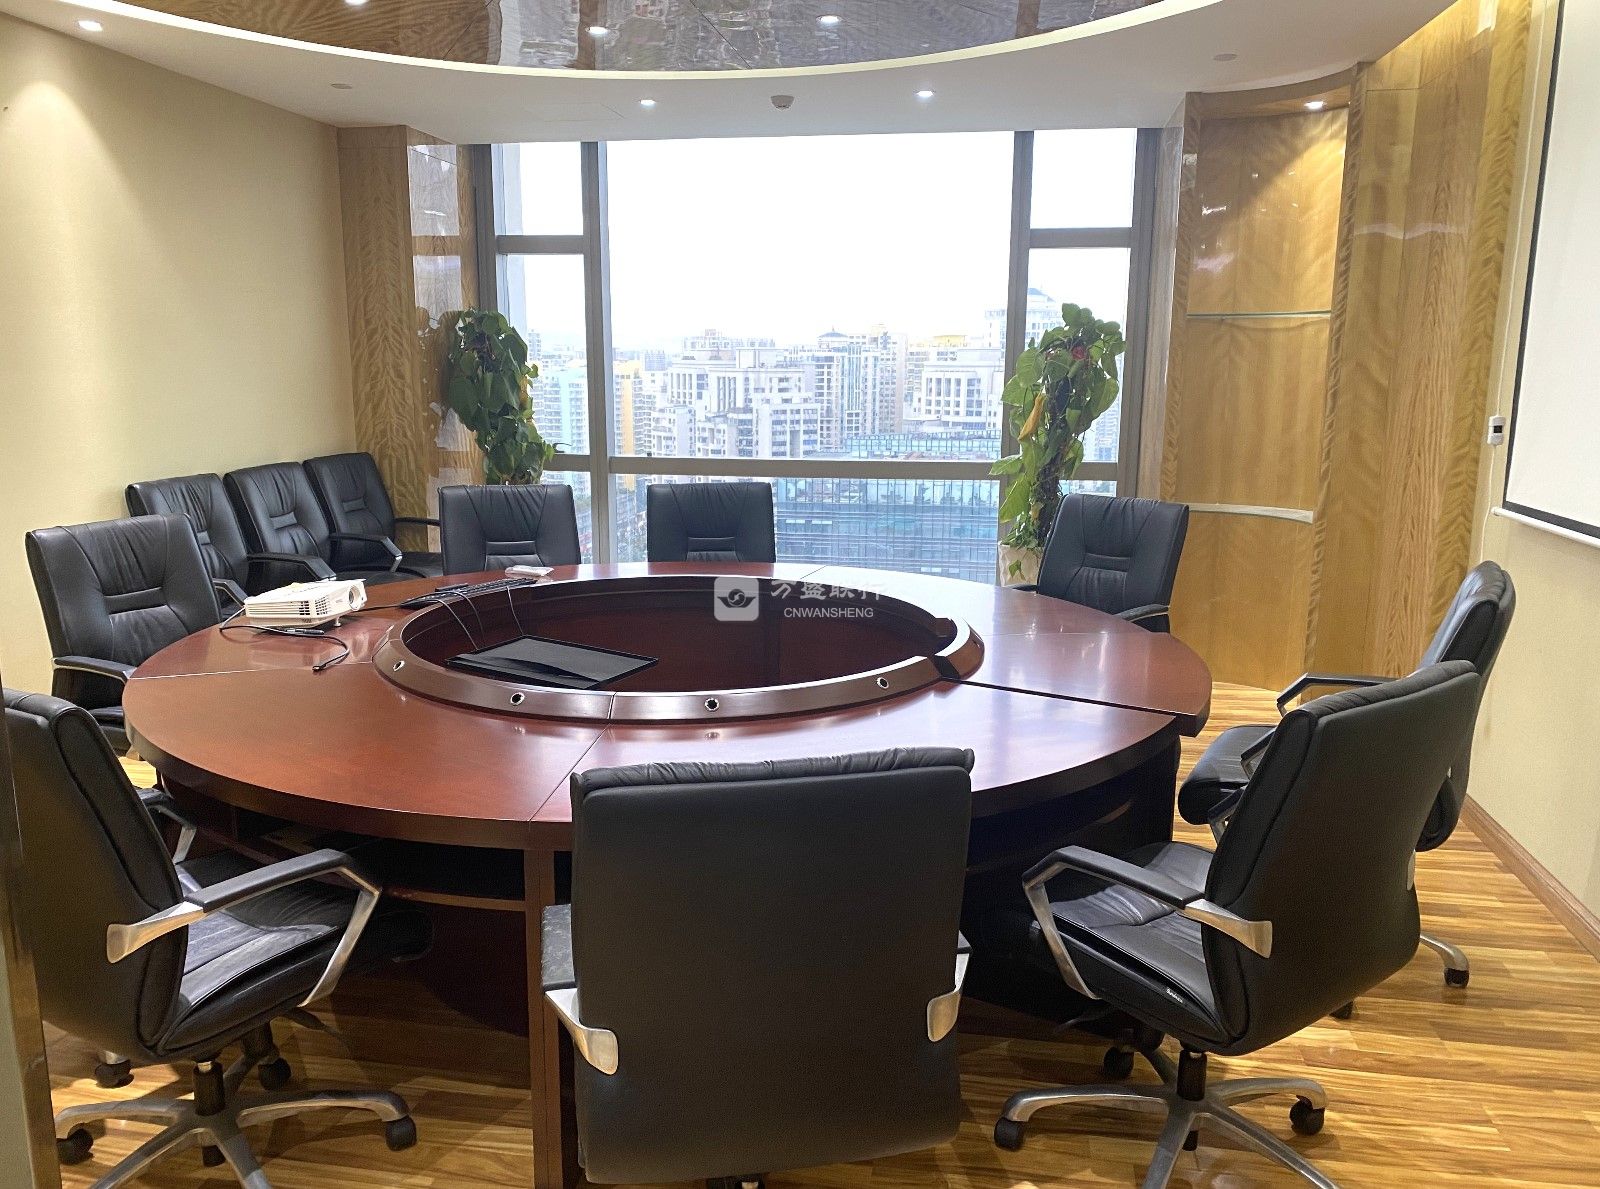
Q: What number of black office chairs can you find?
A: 11